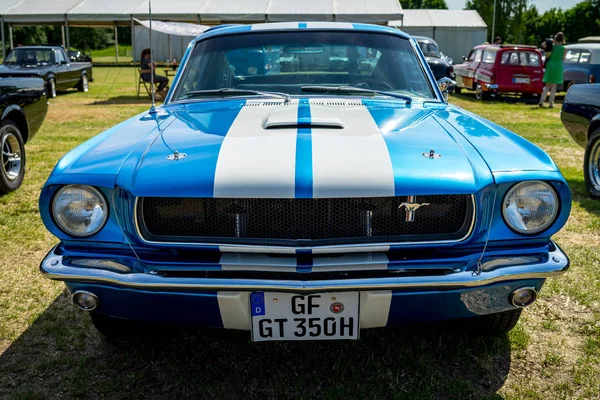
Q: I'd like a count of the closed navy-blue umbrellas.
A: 0